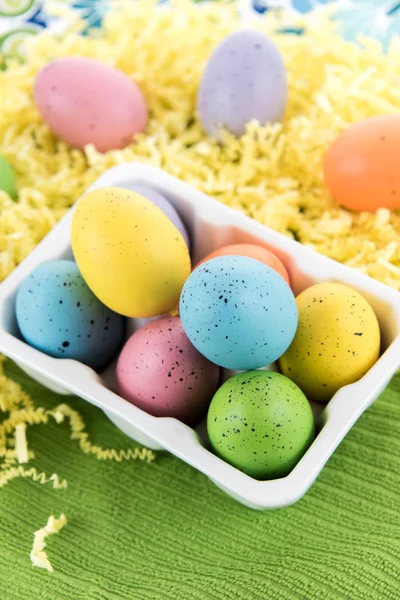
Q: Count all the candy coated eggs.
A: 12